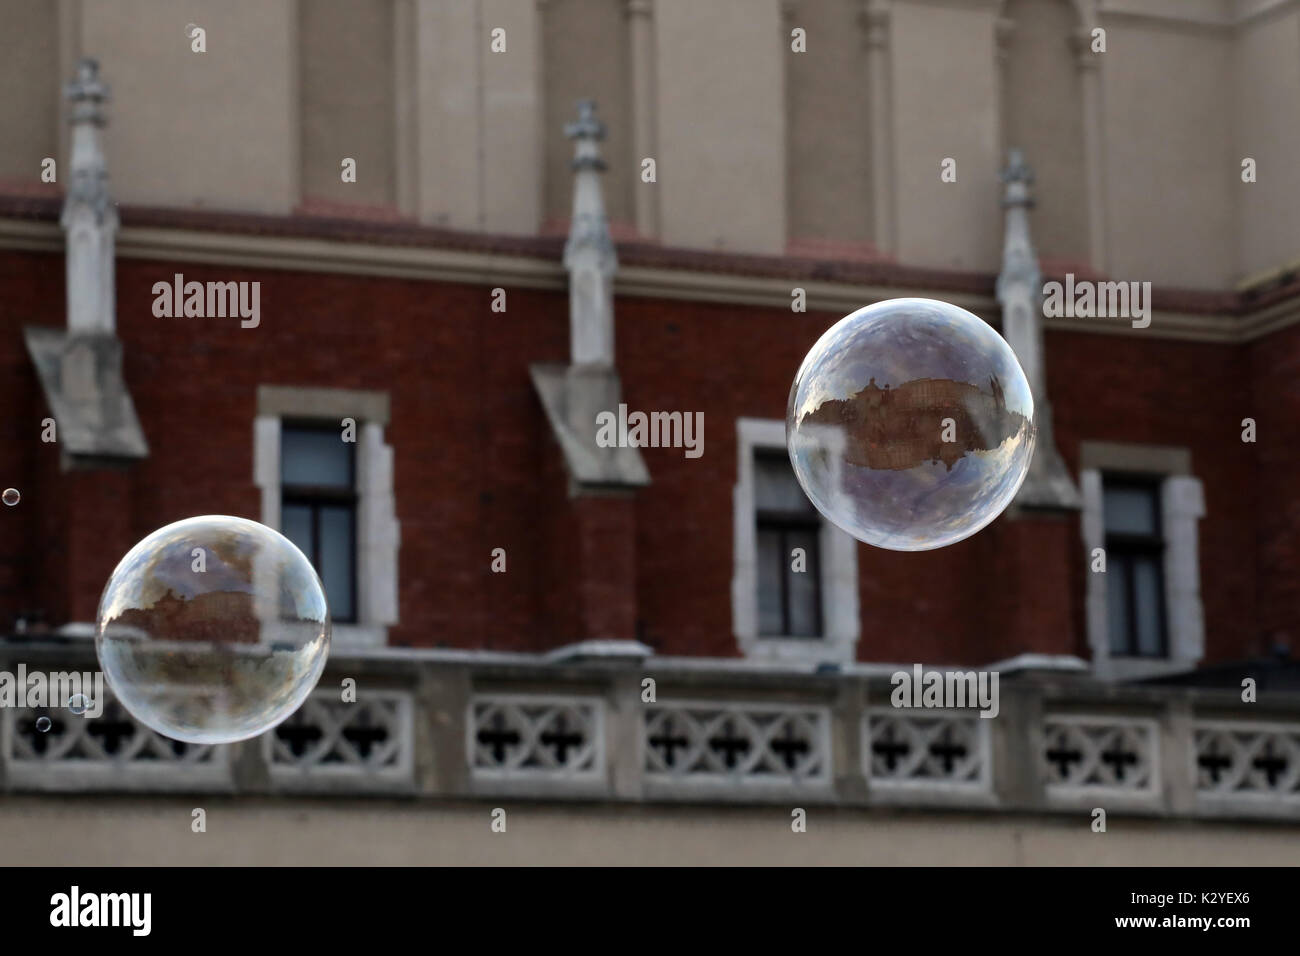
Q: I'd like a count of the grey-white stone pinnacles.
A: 3